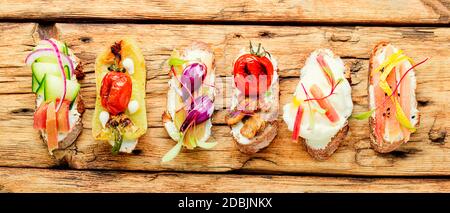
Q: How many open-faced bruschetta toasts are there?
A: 6